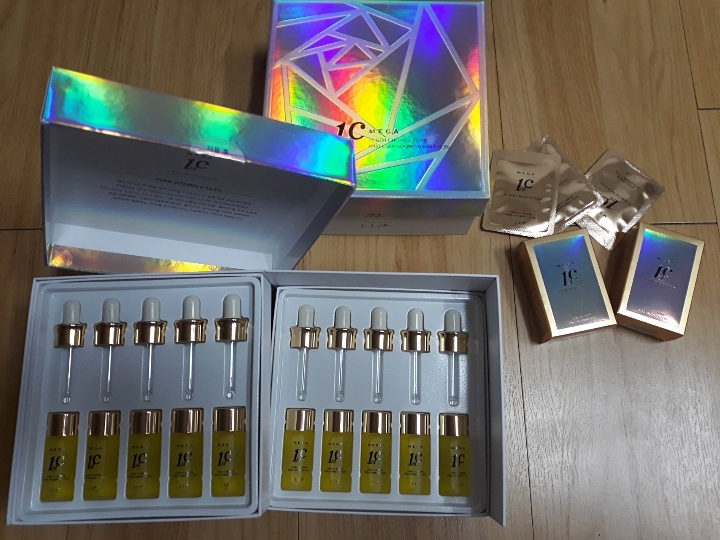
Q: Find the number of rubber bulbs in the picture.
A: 10